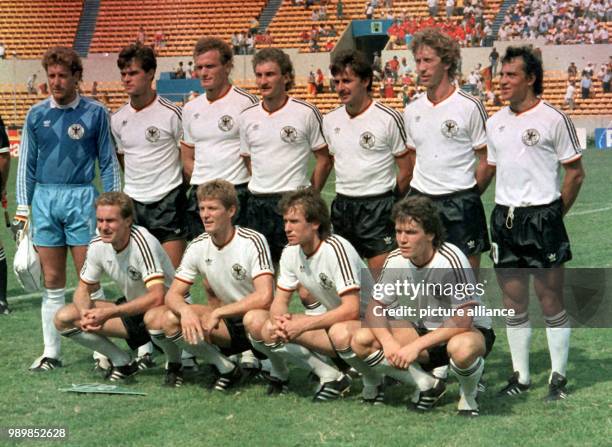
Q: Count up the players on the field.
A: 11